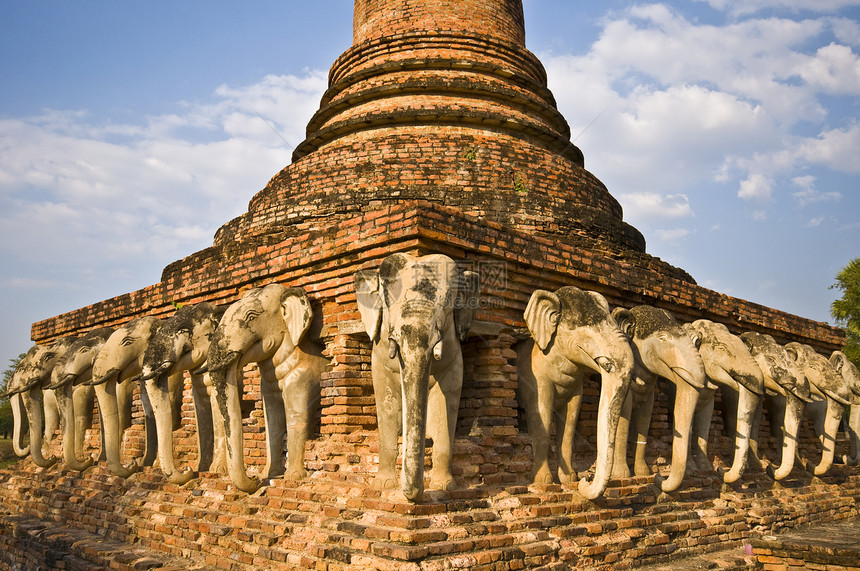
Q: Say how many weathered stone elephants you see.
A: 13